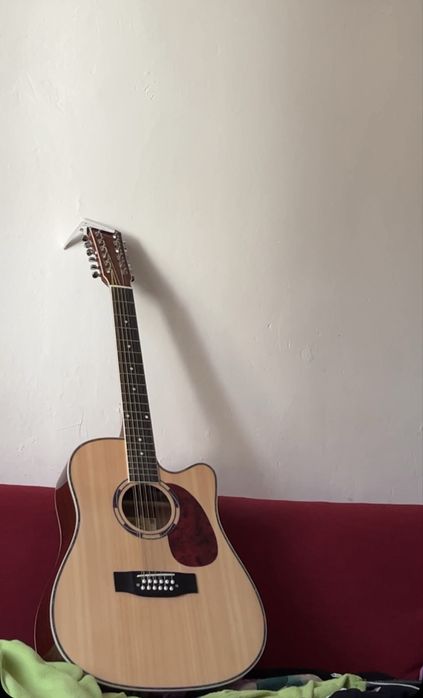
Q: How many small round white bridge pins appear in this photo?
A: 12